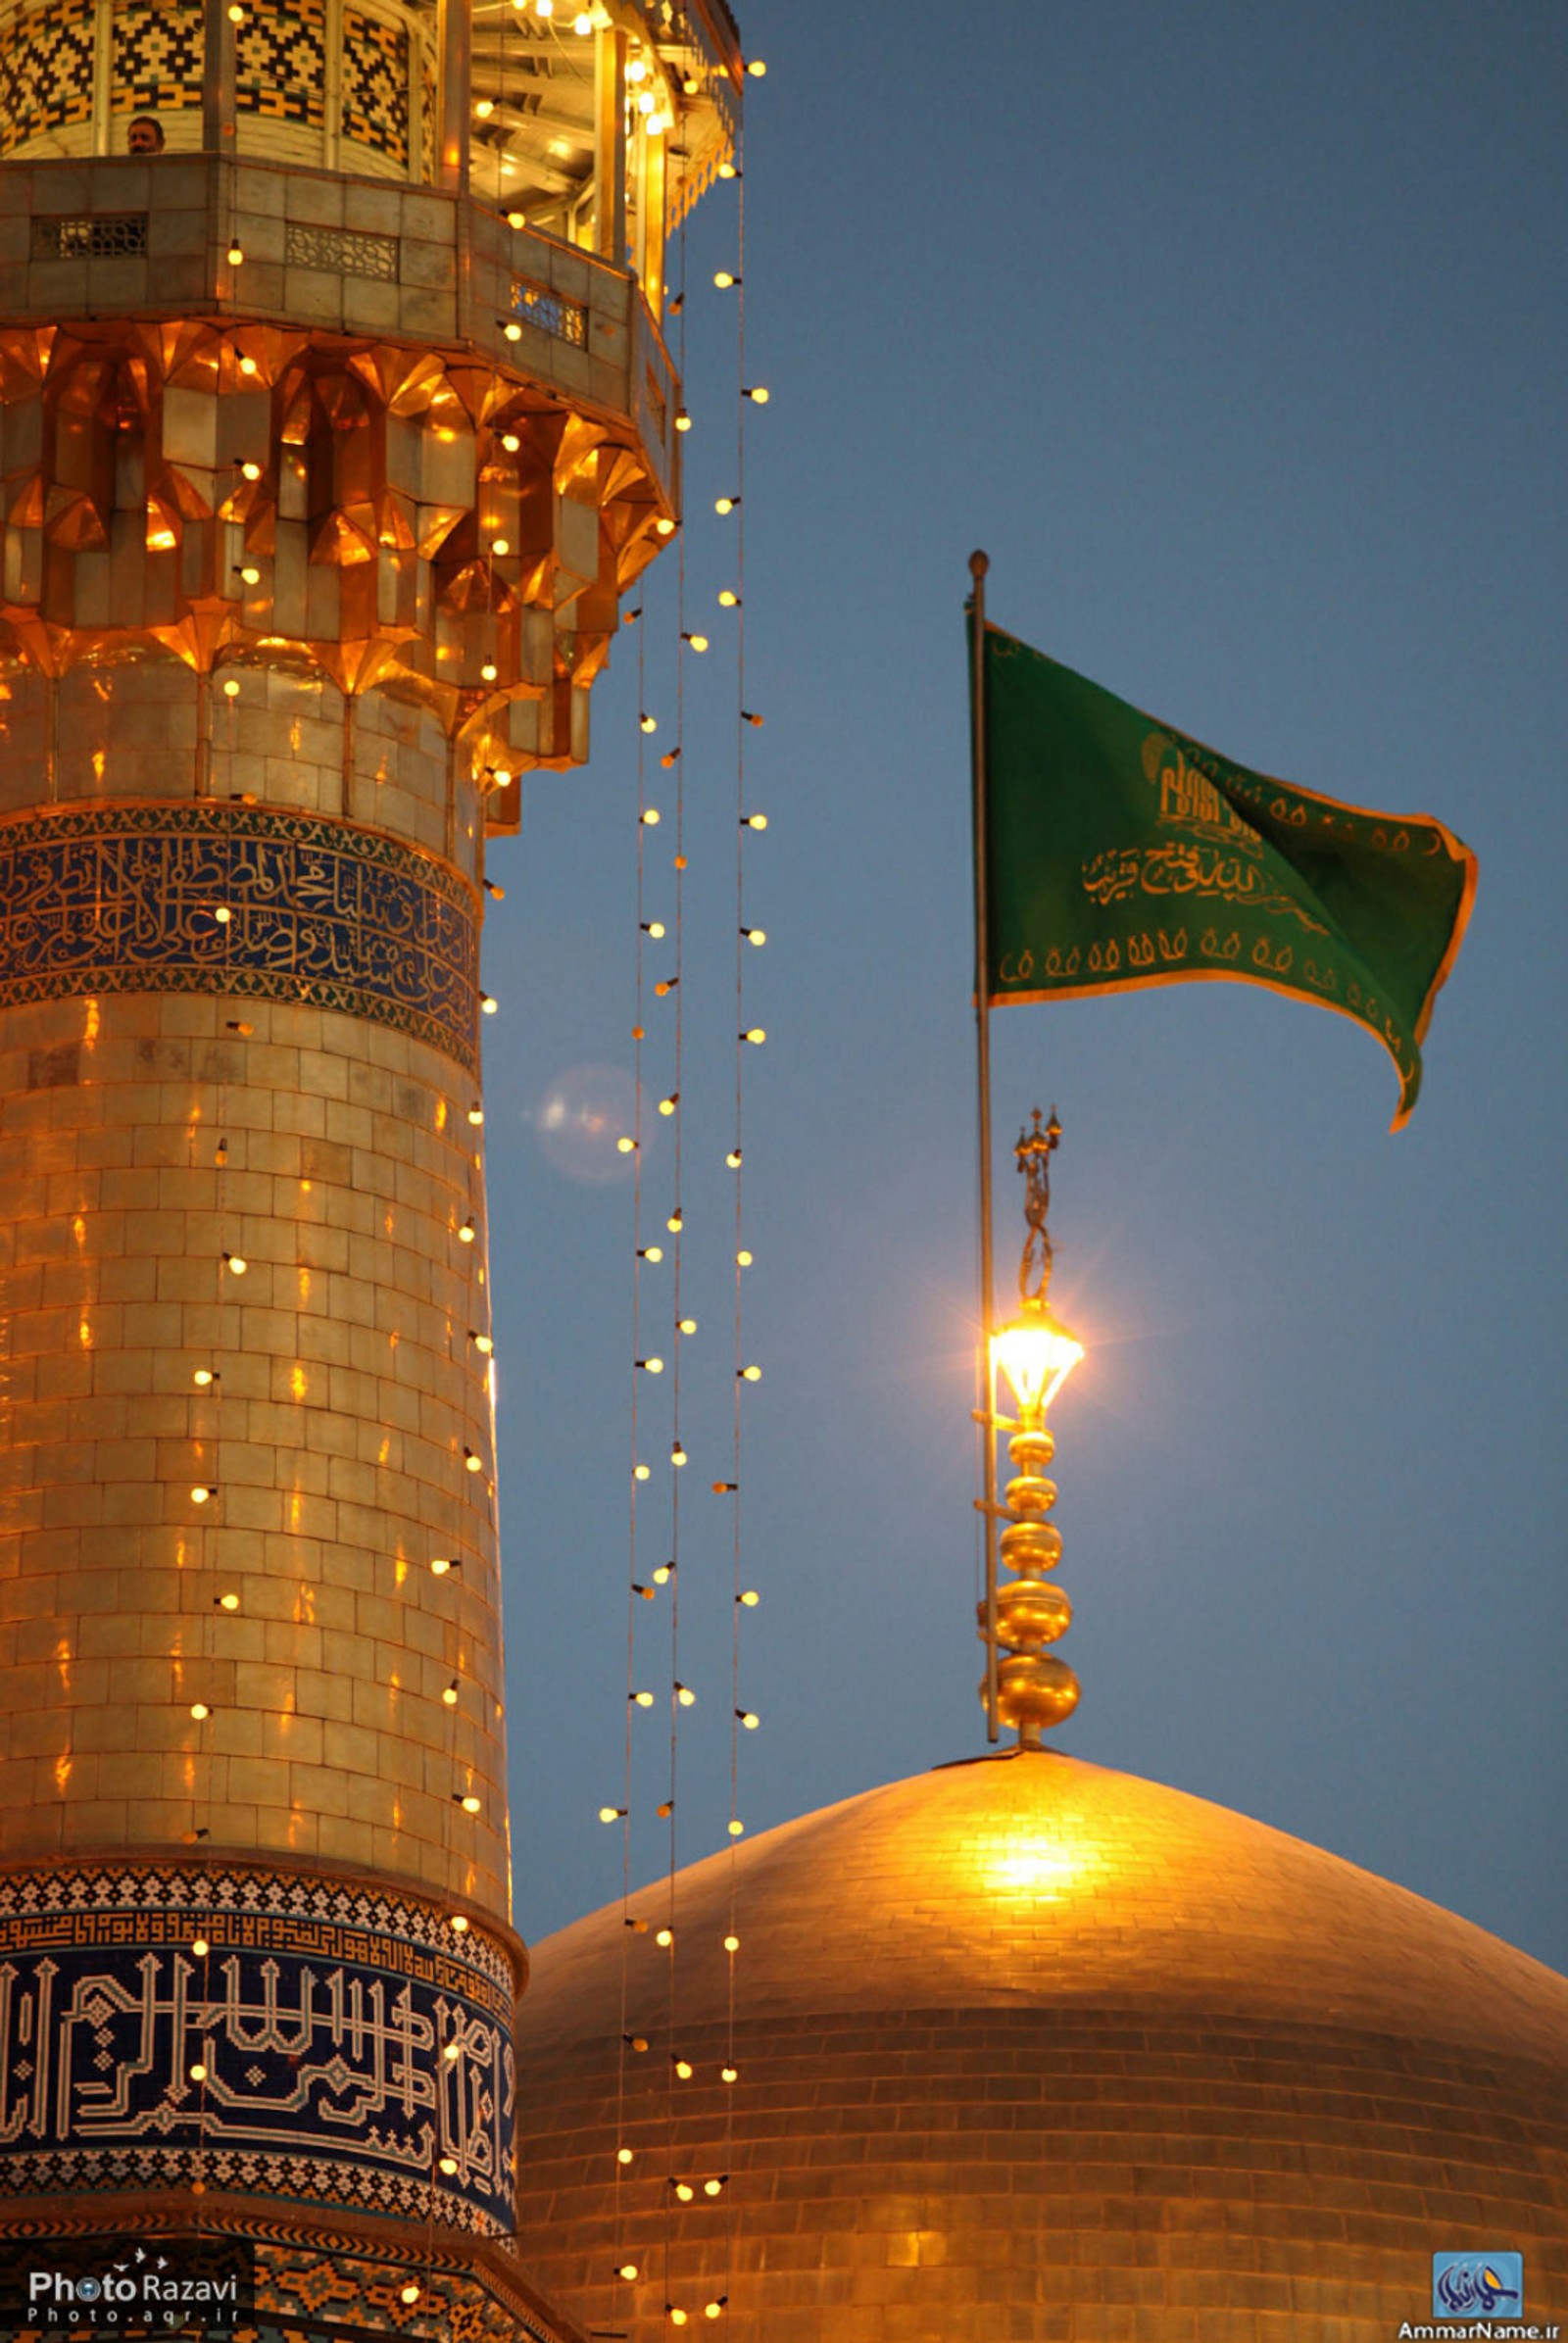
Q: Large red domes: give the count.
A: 0